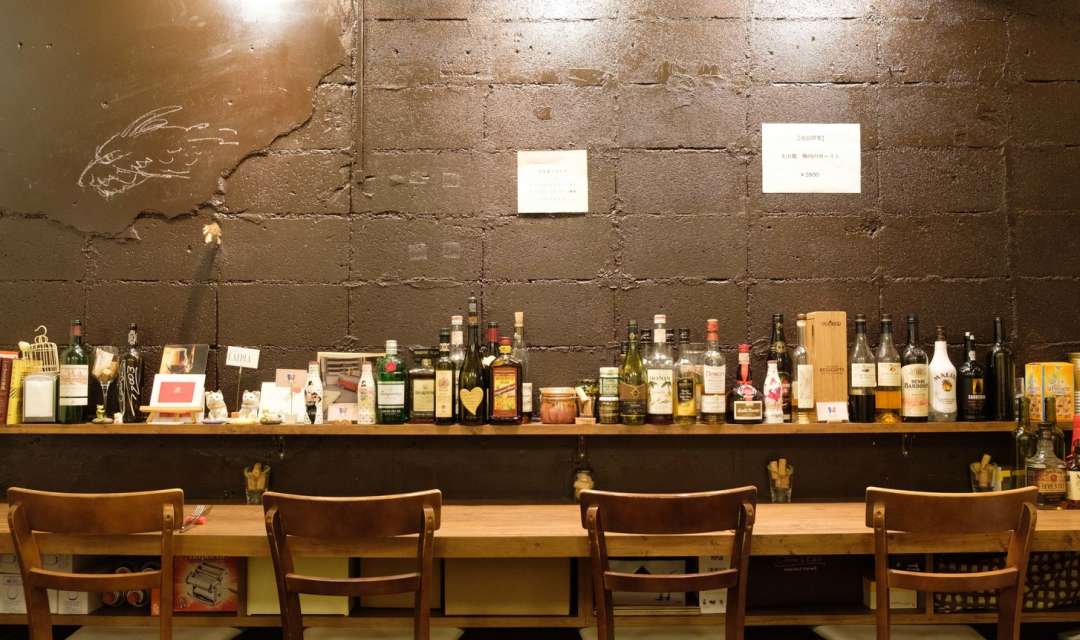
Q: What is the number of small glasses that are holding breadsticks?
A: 3